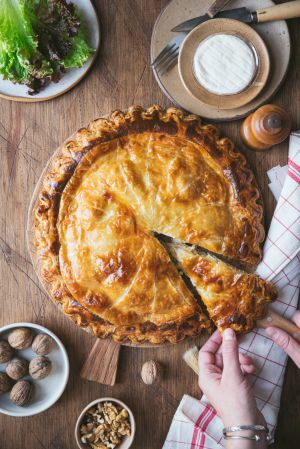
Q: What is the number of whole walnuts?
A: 8